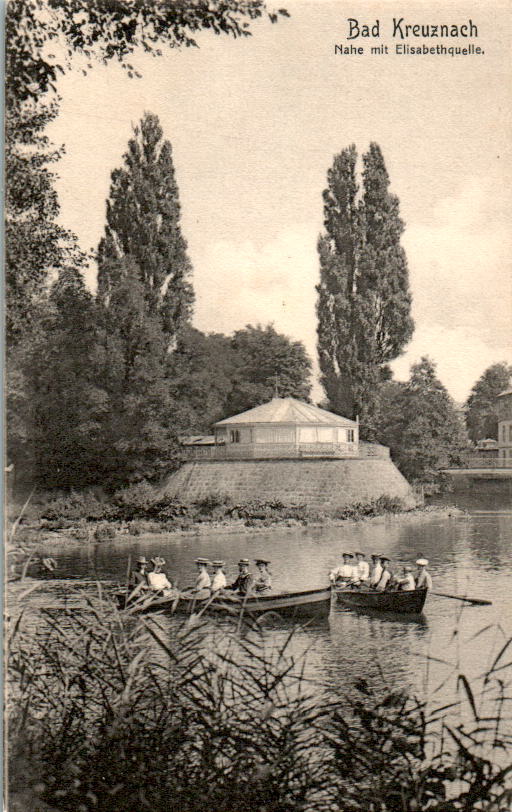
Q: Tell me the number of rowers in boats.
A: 12